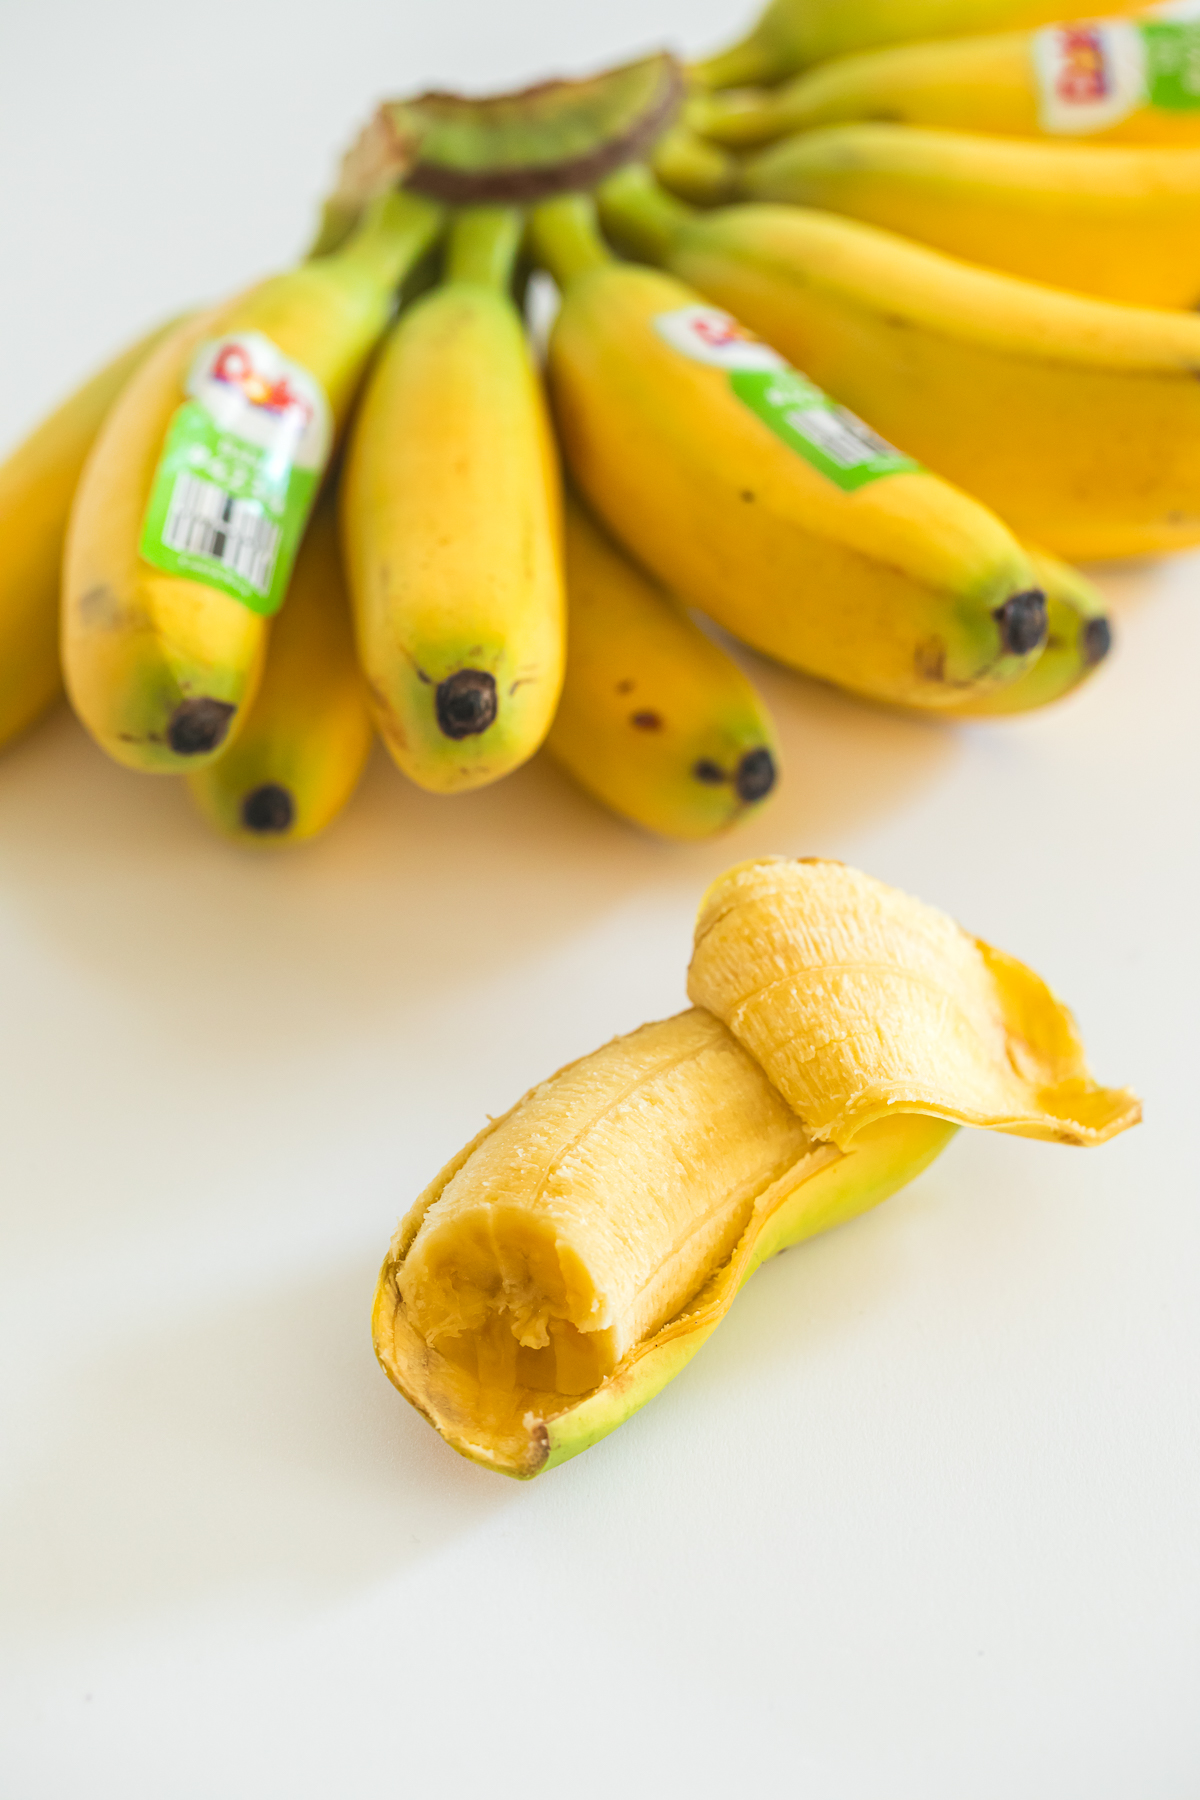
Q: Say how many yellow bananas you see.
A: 12